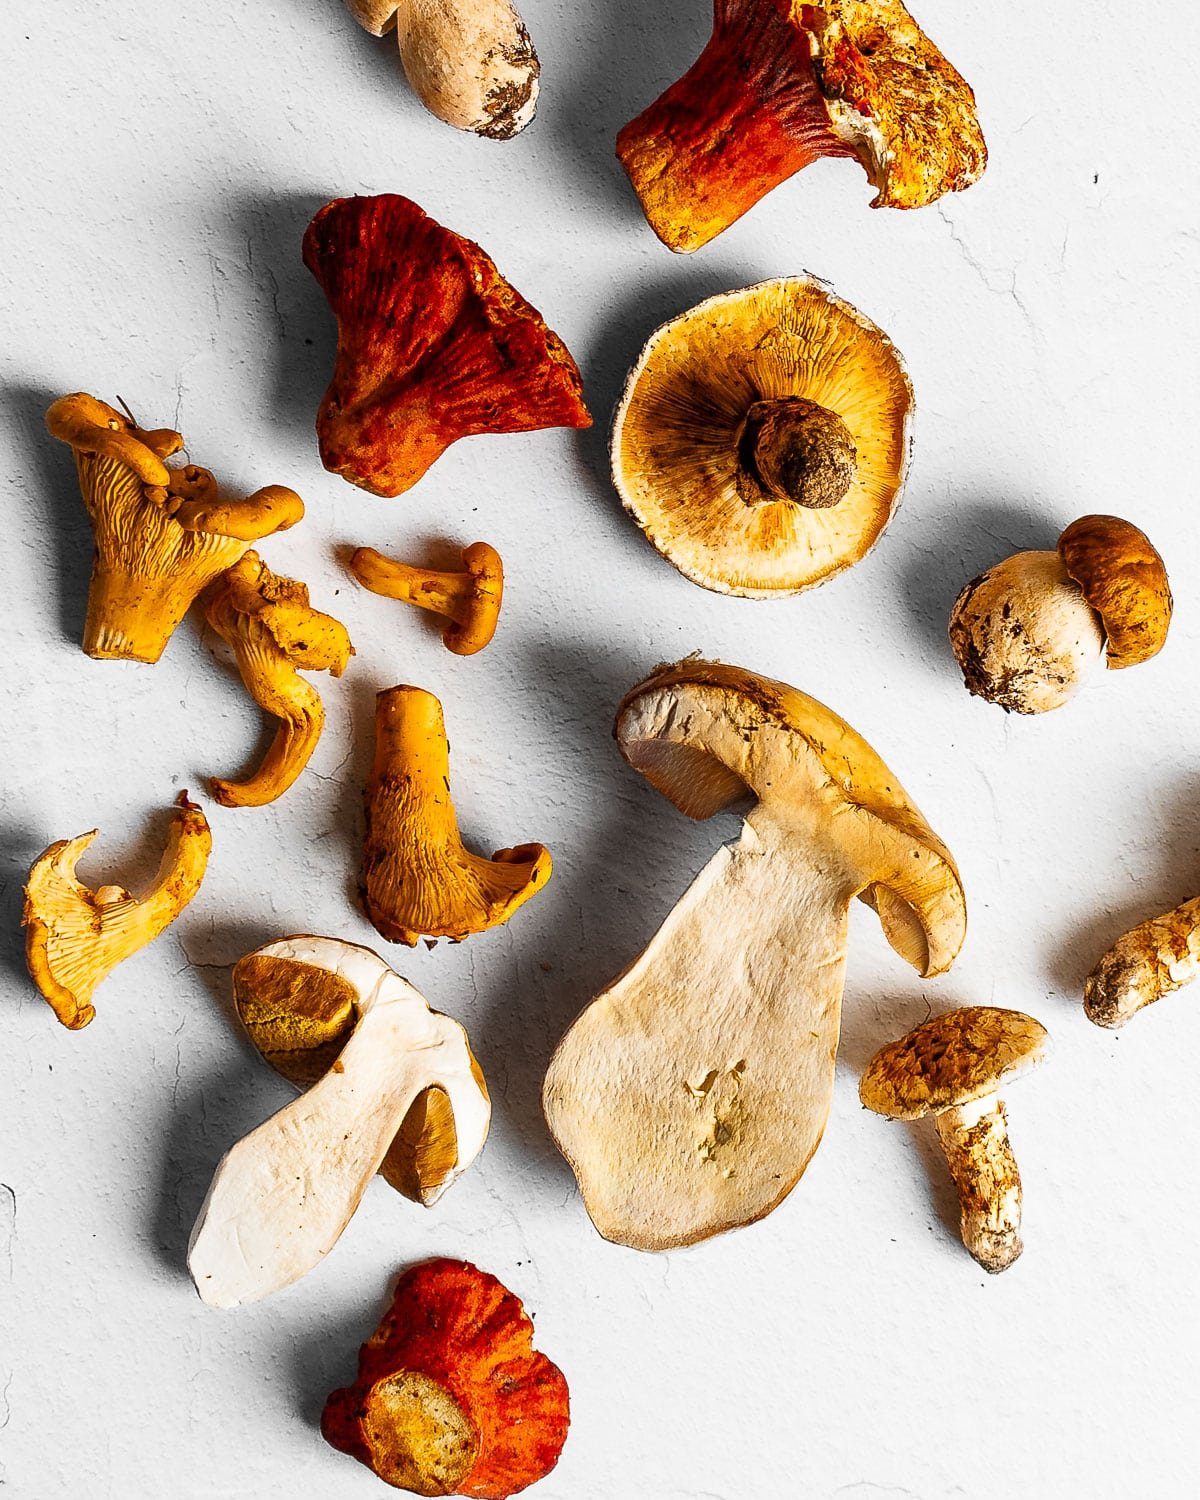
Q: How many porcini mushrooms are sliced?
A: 2